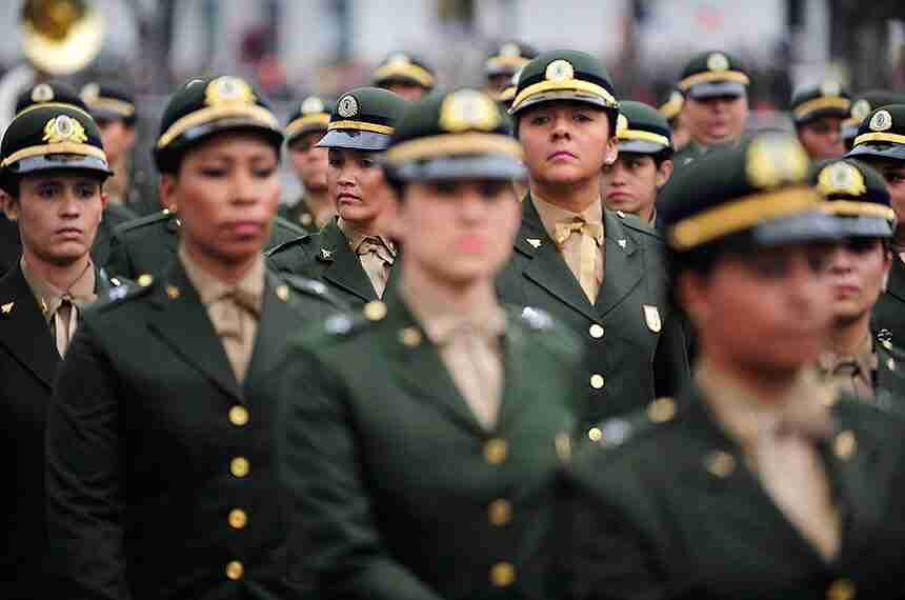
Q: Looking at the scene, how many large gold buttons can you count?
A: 11